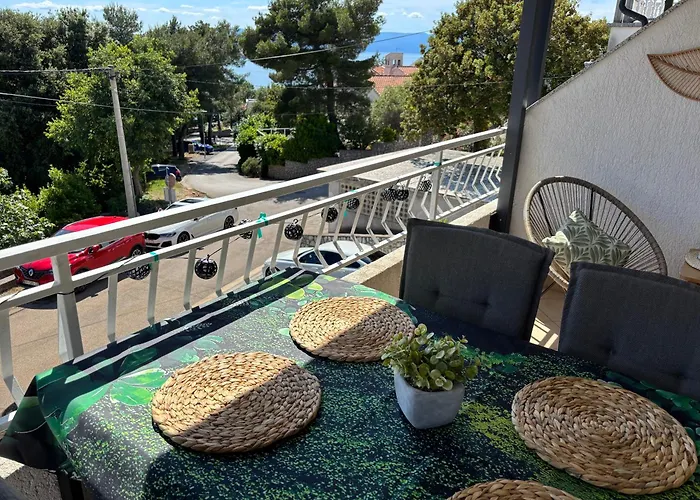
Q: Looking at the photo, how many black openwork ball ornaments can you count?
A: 9